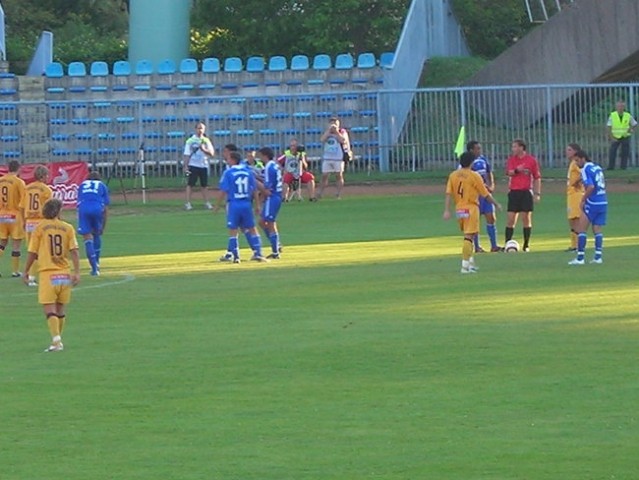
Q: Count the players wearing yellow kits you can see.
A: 5